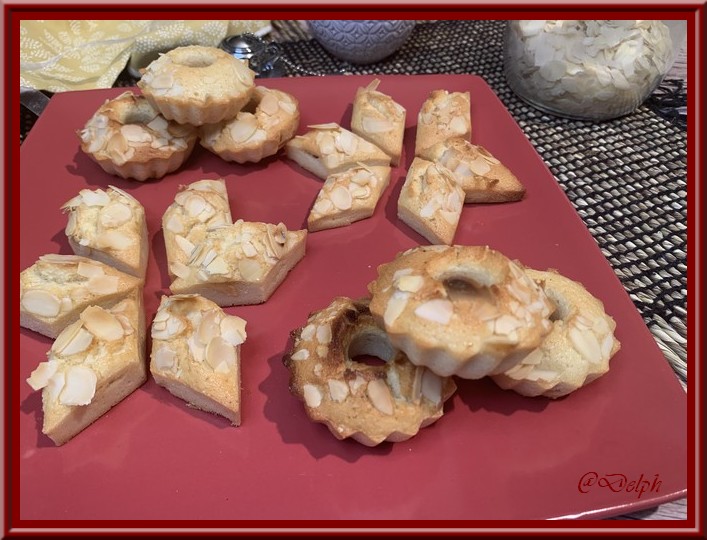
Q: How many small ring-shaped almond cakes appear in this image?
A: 6